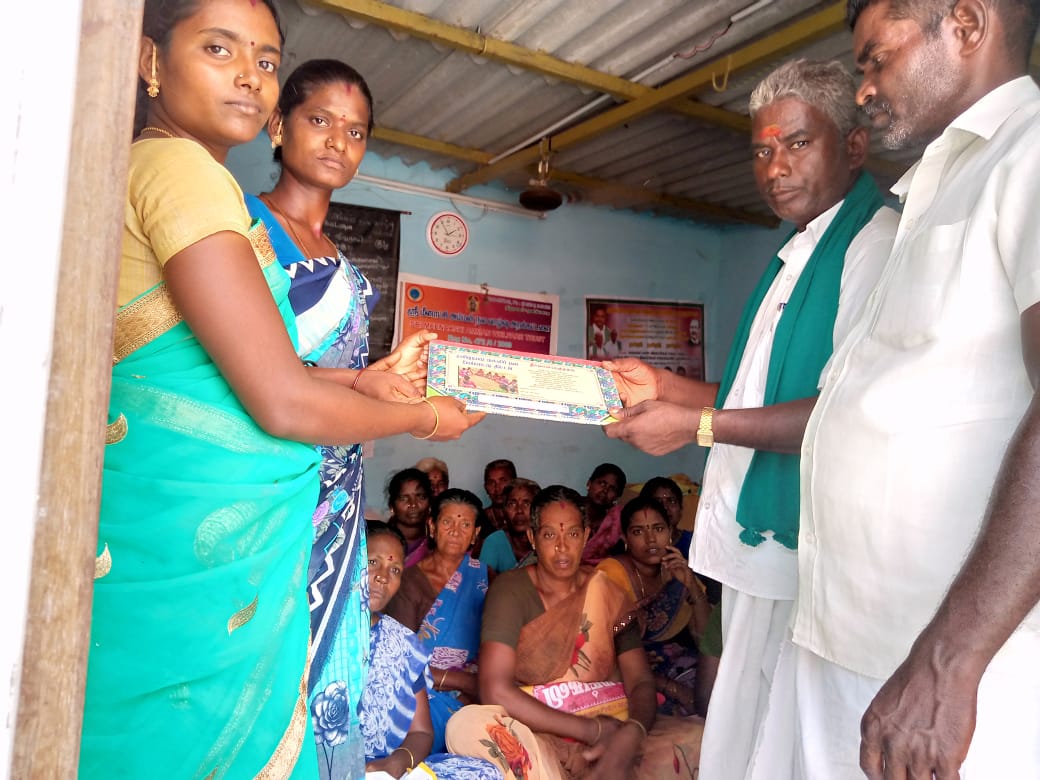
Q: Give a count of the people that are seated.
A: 10